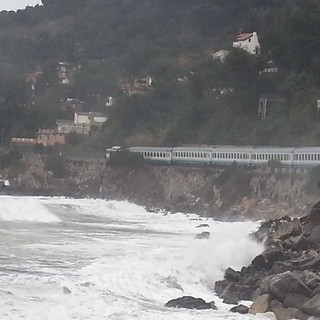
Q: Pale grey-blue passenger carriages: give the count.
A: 5